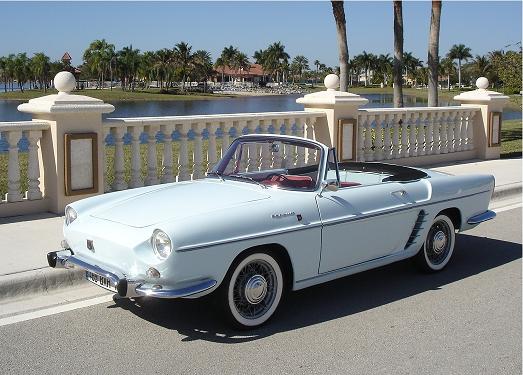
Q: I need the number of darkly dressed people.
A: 0